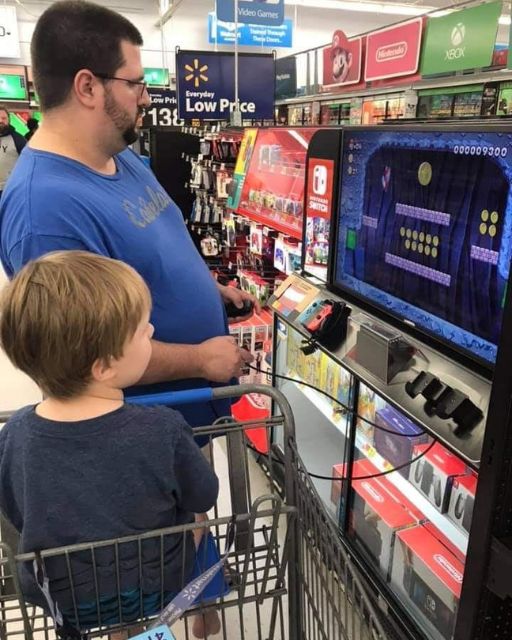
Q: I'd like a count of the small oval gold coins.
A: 15